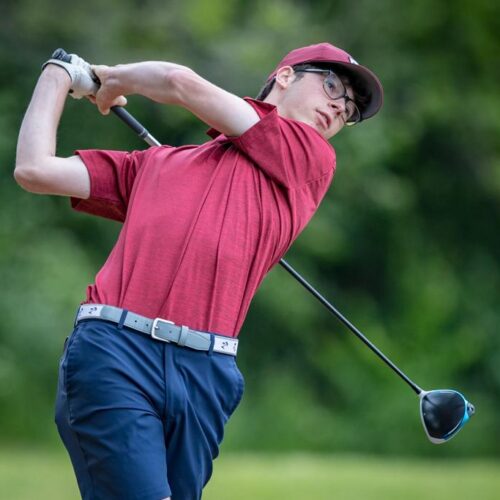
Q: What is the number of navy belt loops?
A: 2